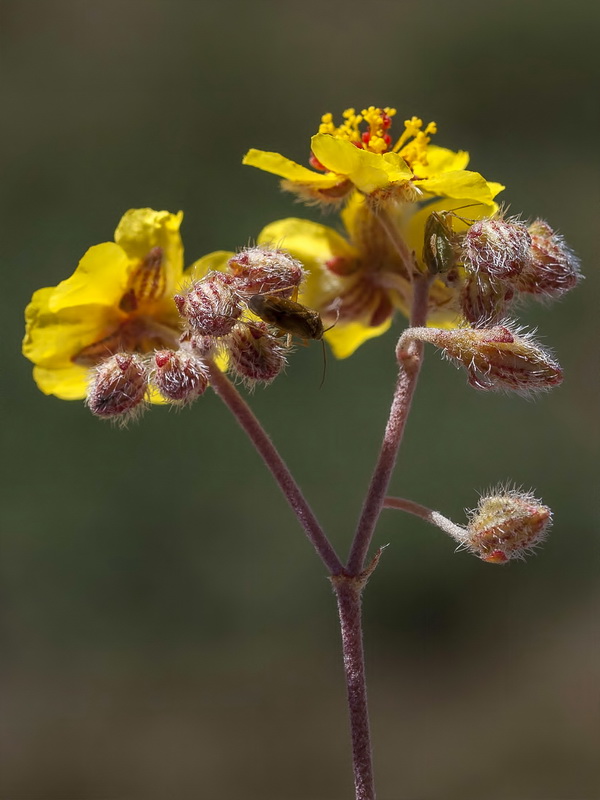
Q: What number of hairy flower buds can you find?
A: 10